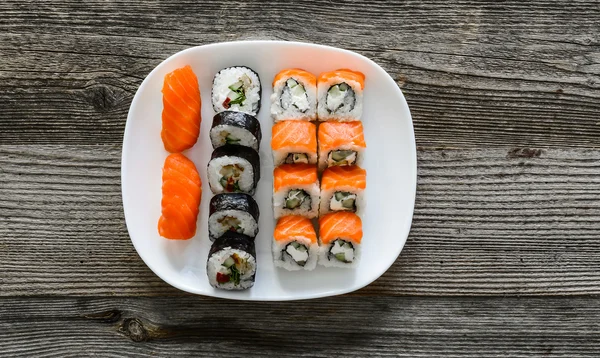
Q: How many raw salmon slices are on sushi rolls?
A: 8